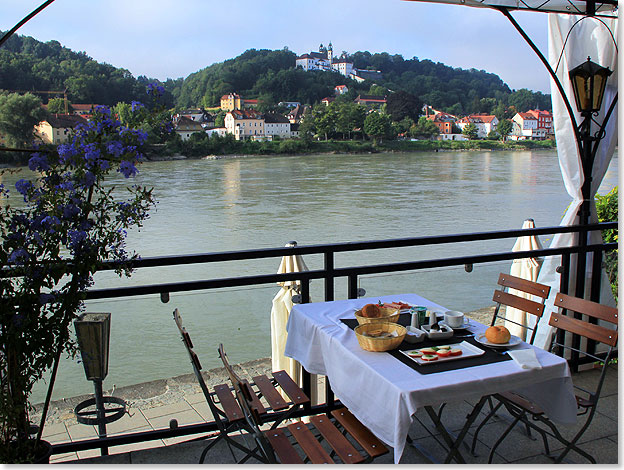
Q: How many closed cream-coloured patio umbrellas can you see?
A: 2